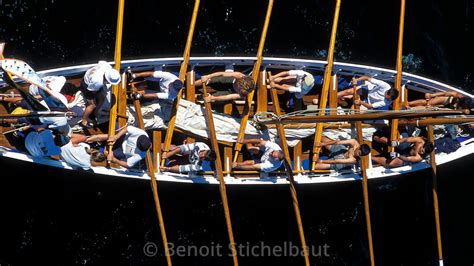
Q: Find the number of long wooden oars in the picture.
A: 10